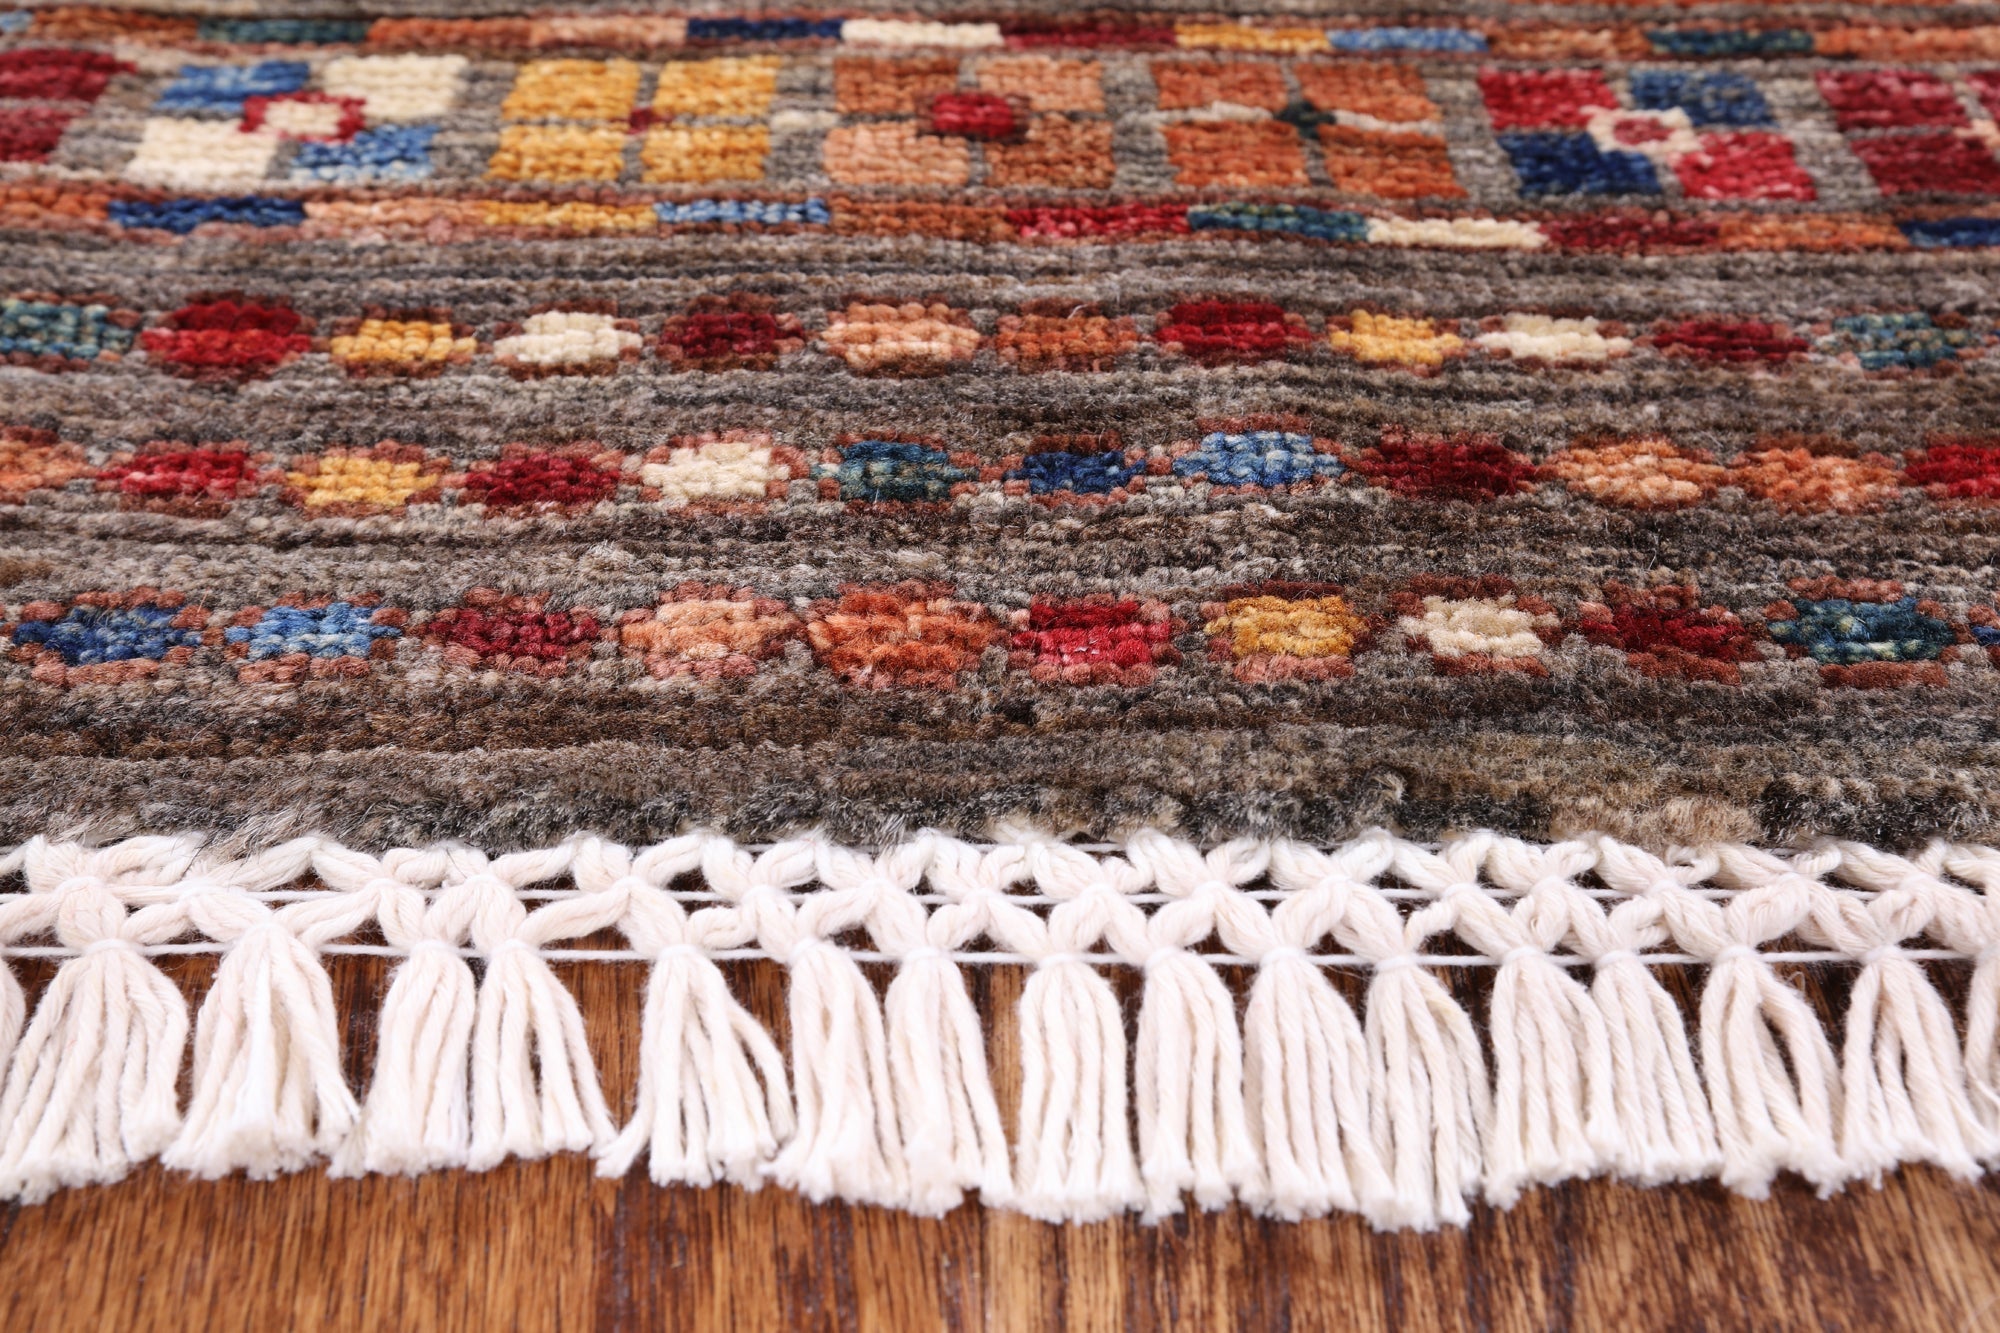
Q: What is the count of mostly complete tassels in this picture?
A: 15